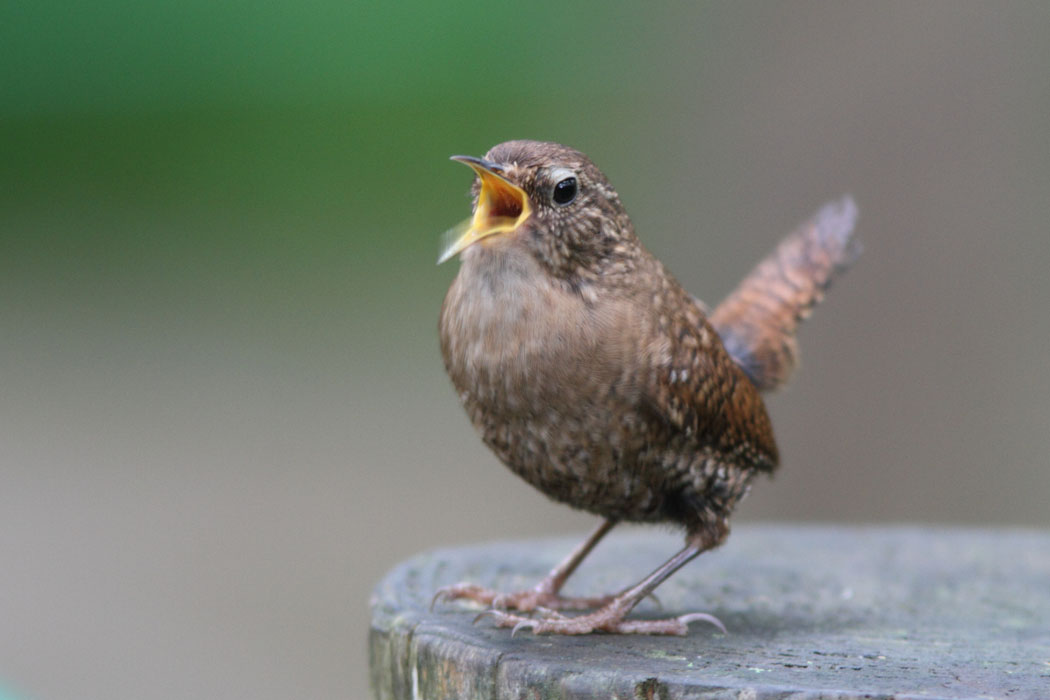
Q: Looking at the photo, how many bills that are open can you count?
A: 1